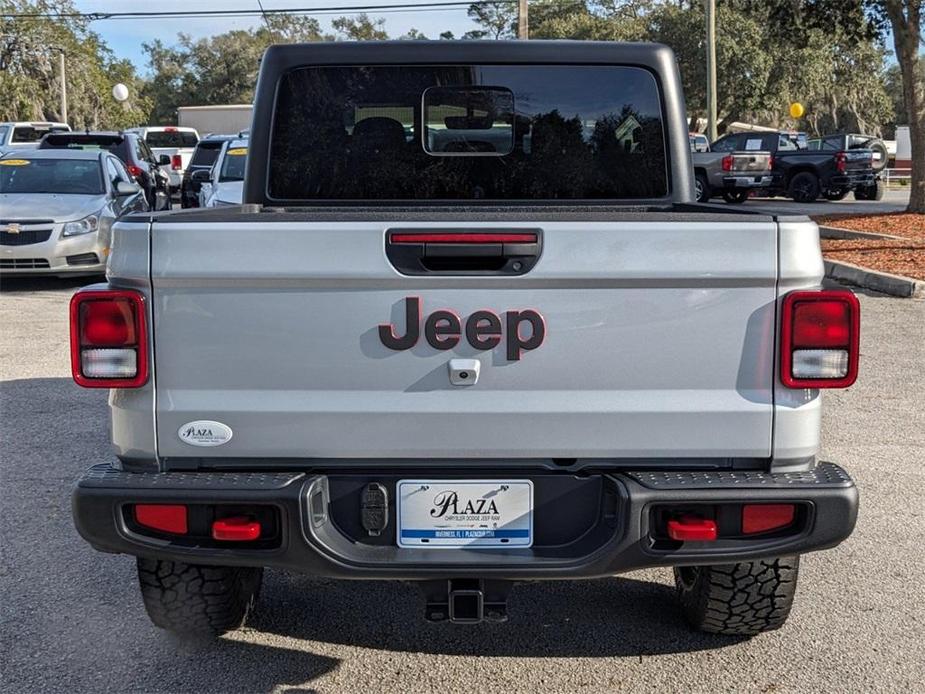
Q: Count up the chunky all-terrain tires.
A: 2